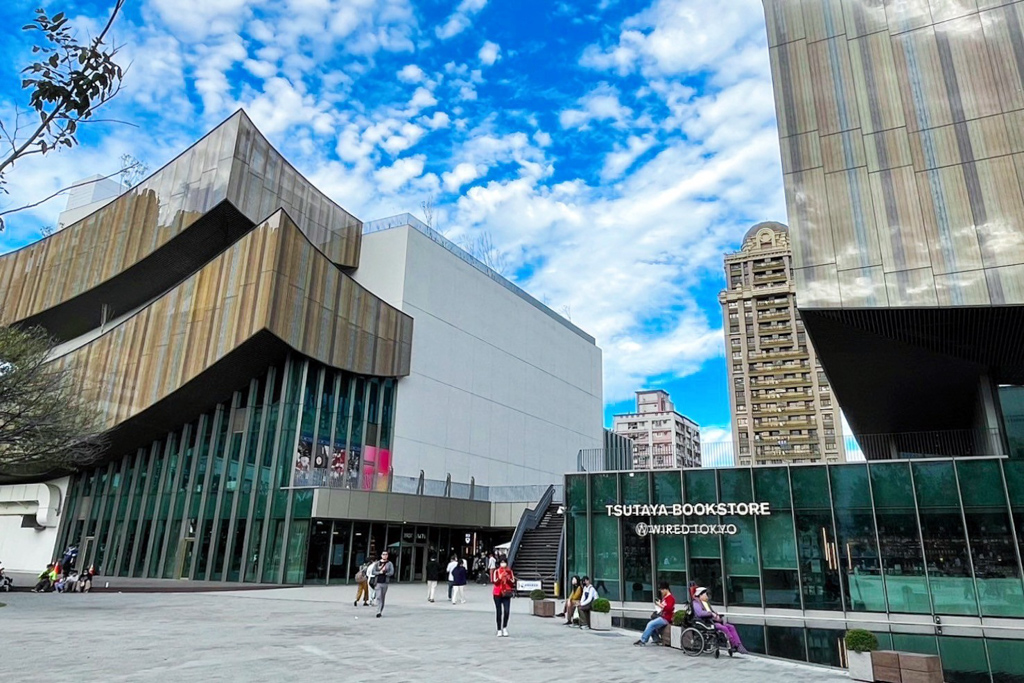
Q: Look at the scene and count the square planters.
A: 4